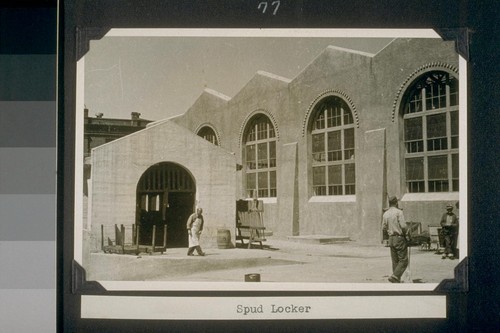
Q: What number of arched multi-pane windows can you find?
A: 4